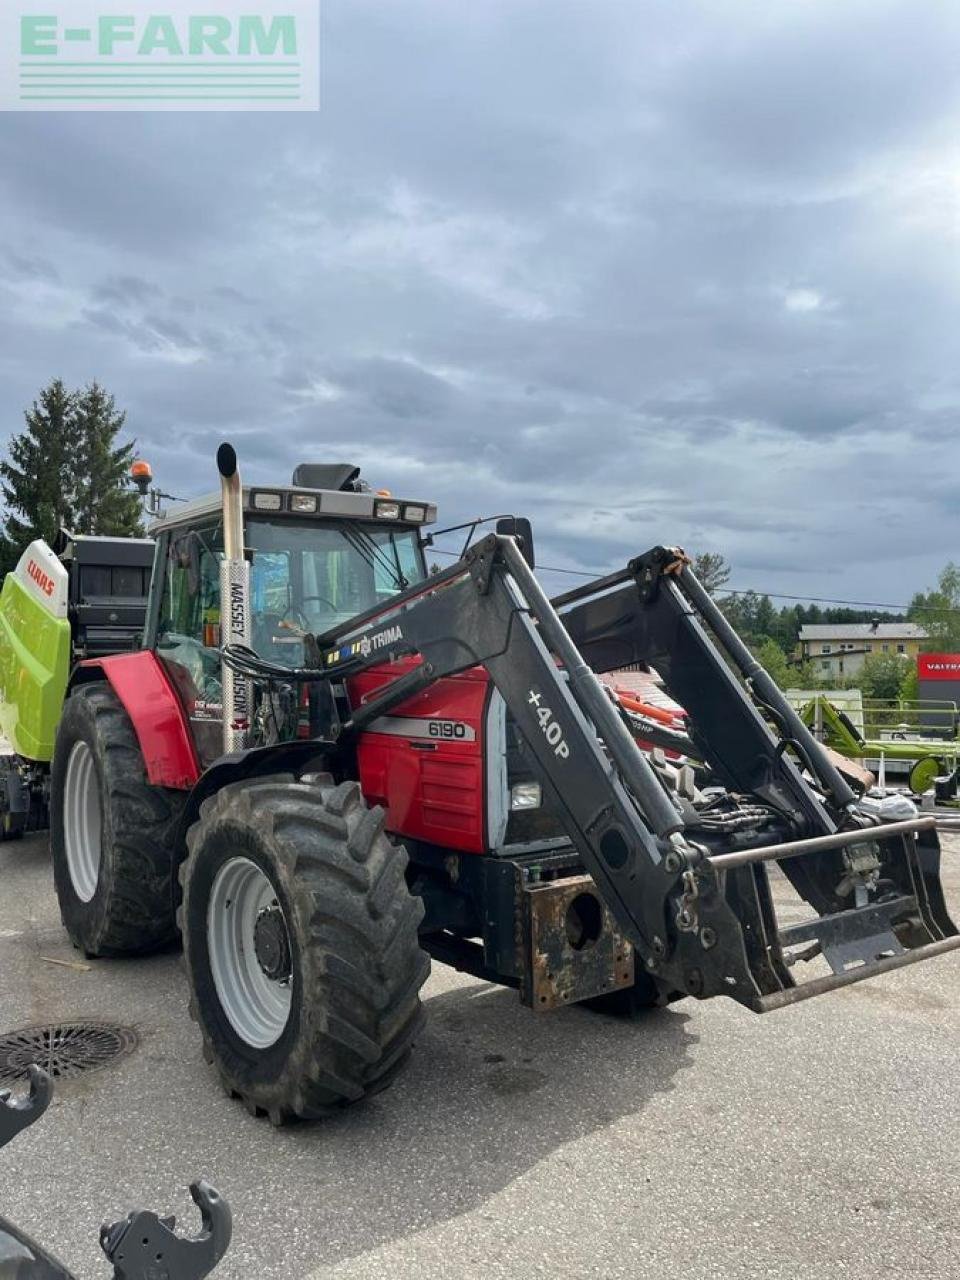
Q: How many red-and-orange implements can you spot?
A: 1